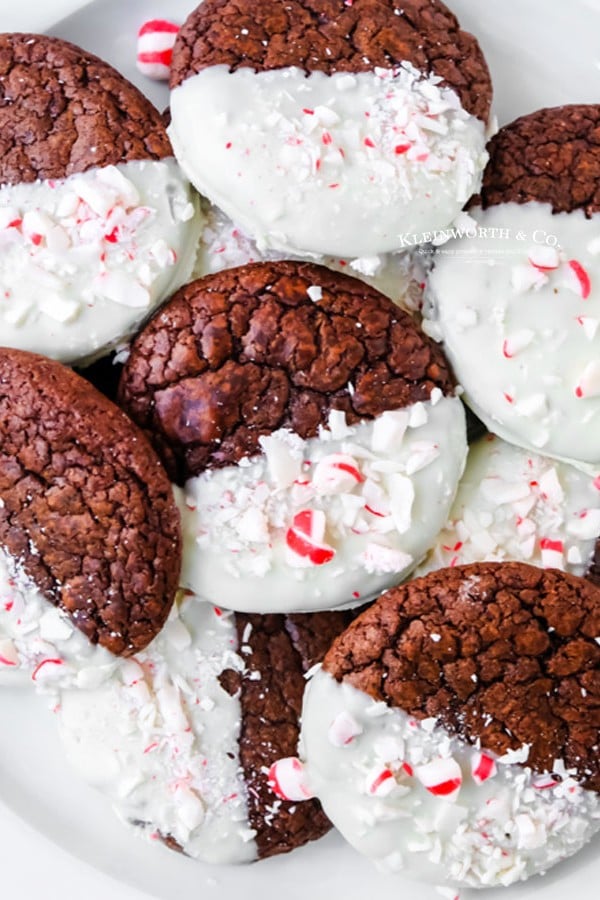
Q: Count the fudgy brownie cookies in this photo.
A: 9